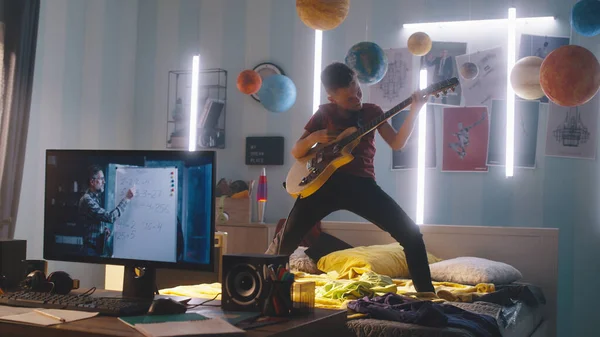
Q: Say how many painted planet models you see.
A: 9